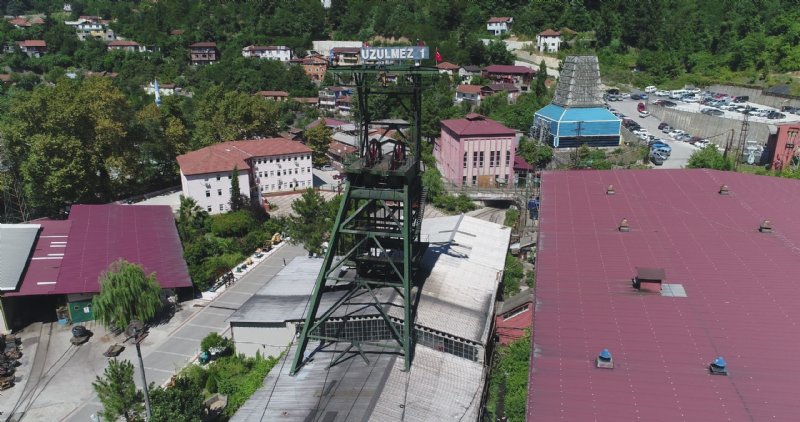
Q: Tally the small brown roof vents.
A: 4